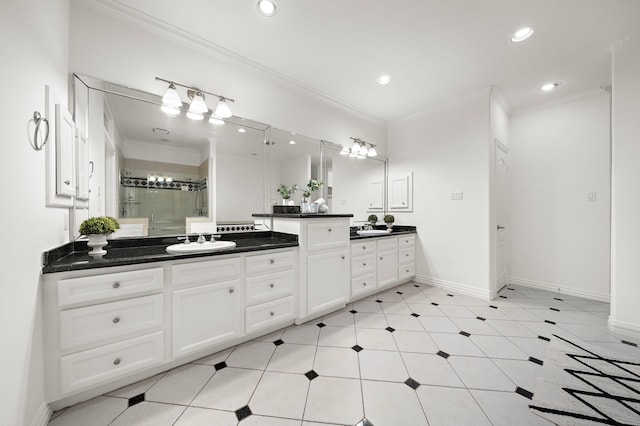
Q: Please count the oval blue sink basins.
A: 0